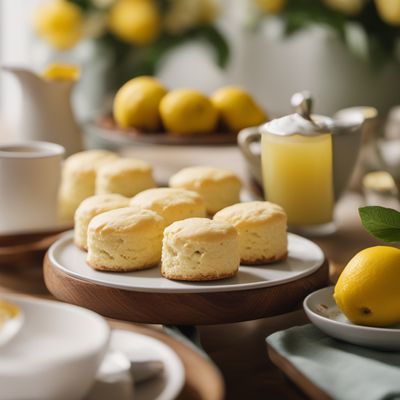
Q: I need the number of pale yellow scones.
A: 8